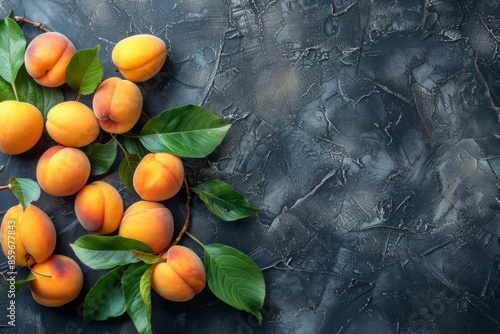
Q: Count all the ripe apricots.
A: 12